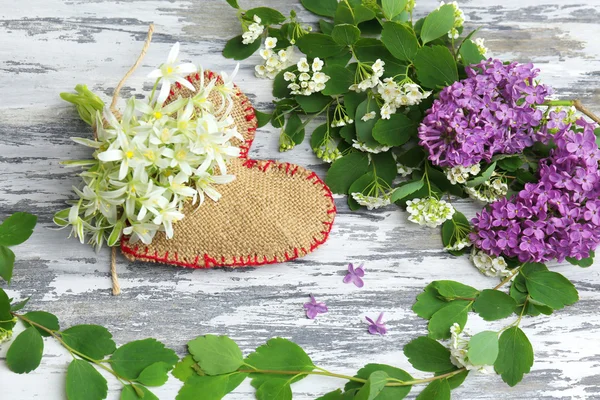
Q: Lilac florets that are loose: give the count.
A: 3